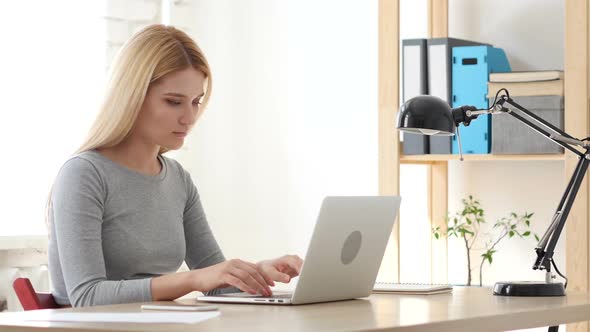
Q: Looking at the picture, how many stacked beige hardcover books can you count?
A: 2